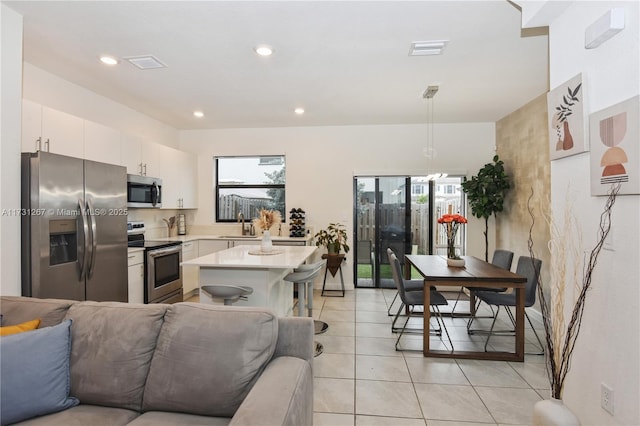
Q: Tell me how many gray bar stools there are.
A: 3